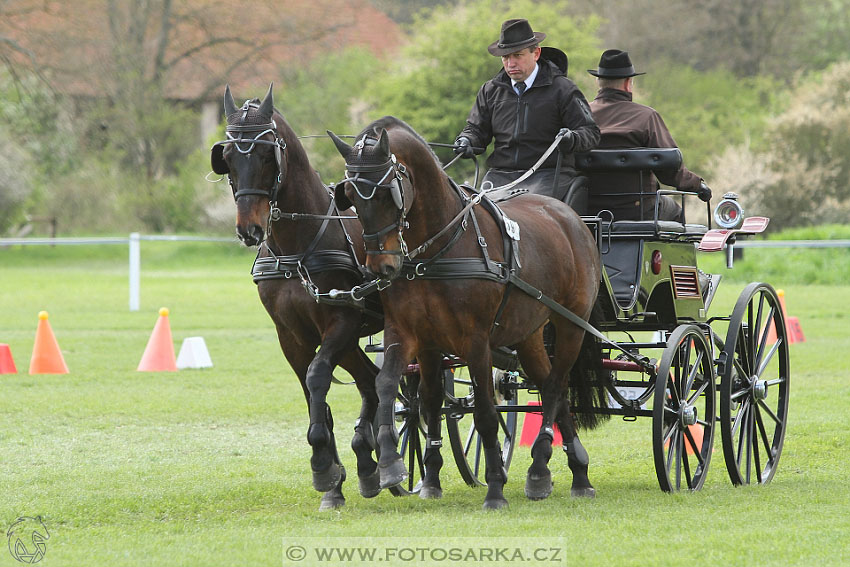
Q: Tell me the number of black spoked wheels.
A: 4